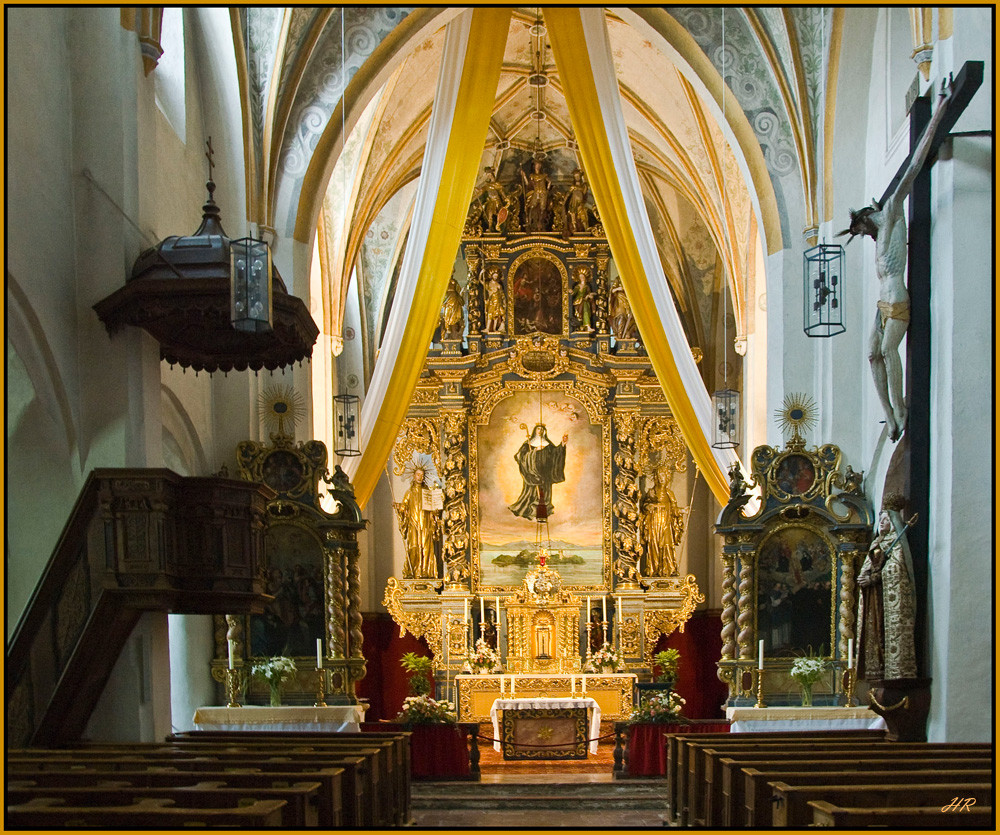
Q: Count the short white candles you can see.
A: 4